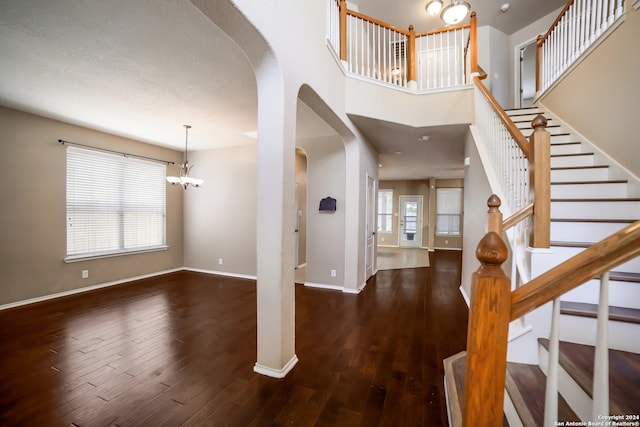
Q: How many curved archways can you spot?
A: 3